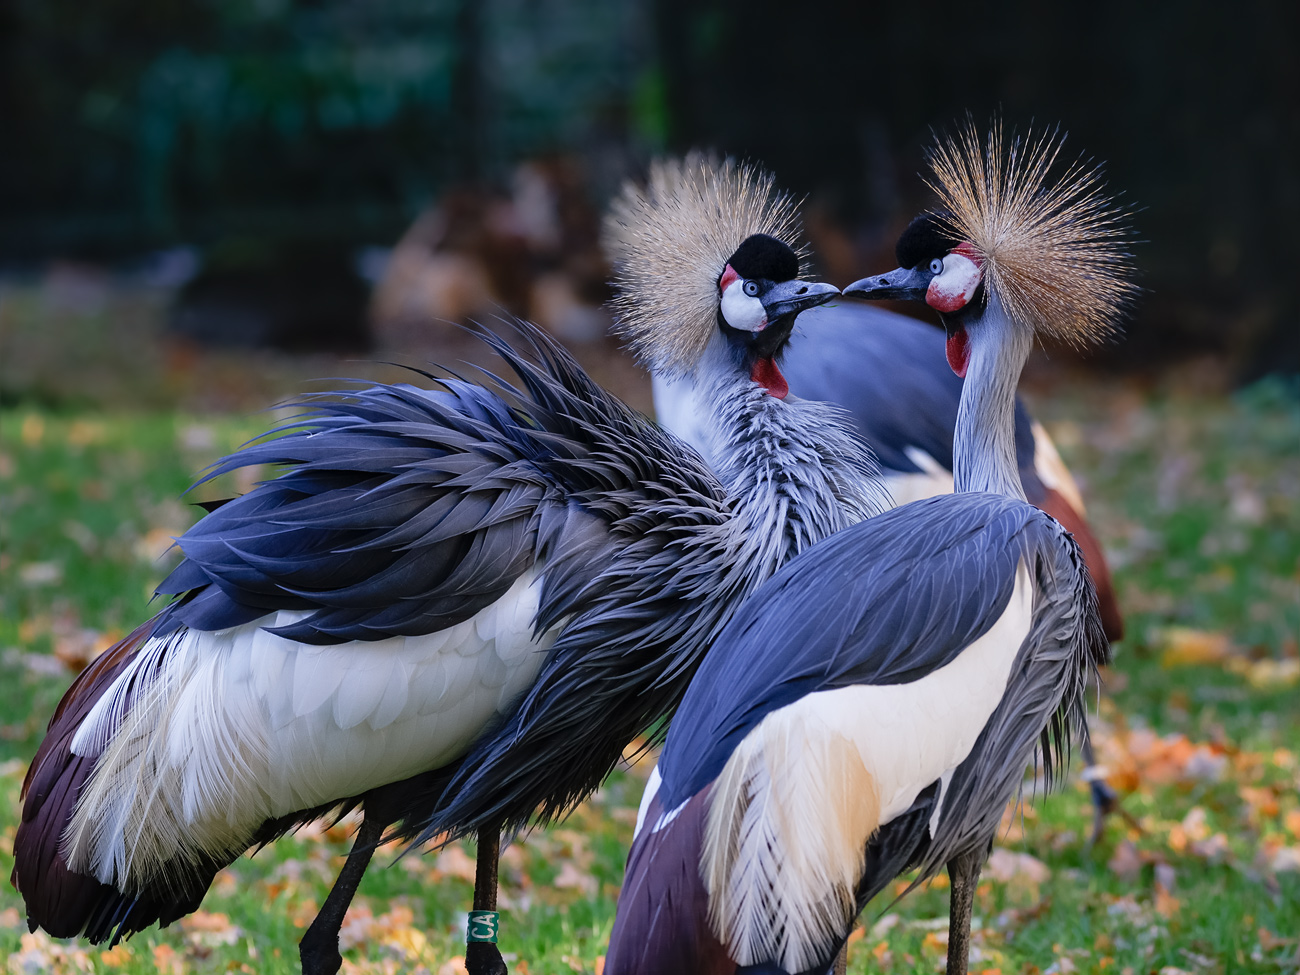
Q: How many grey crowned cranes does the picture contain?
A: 3